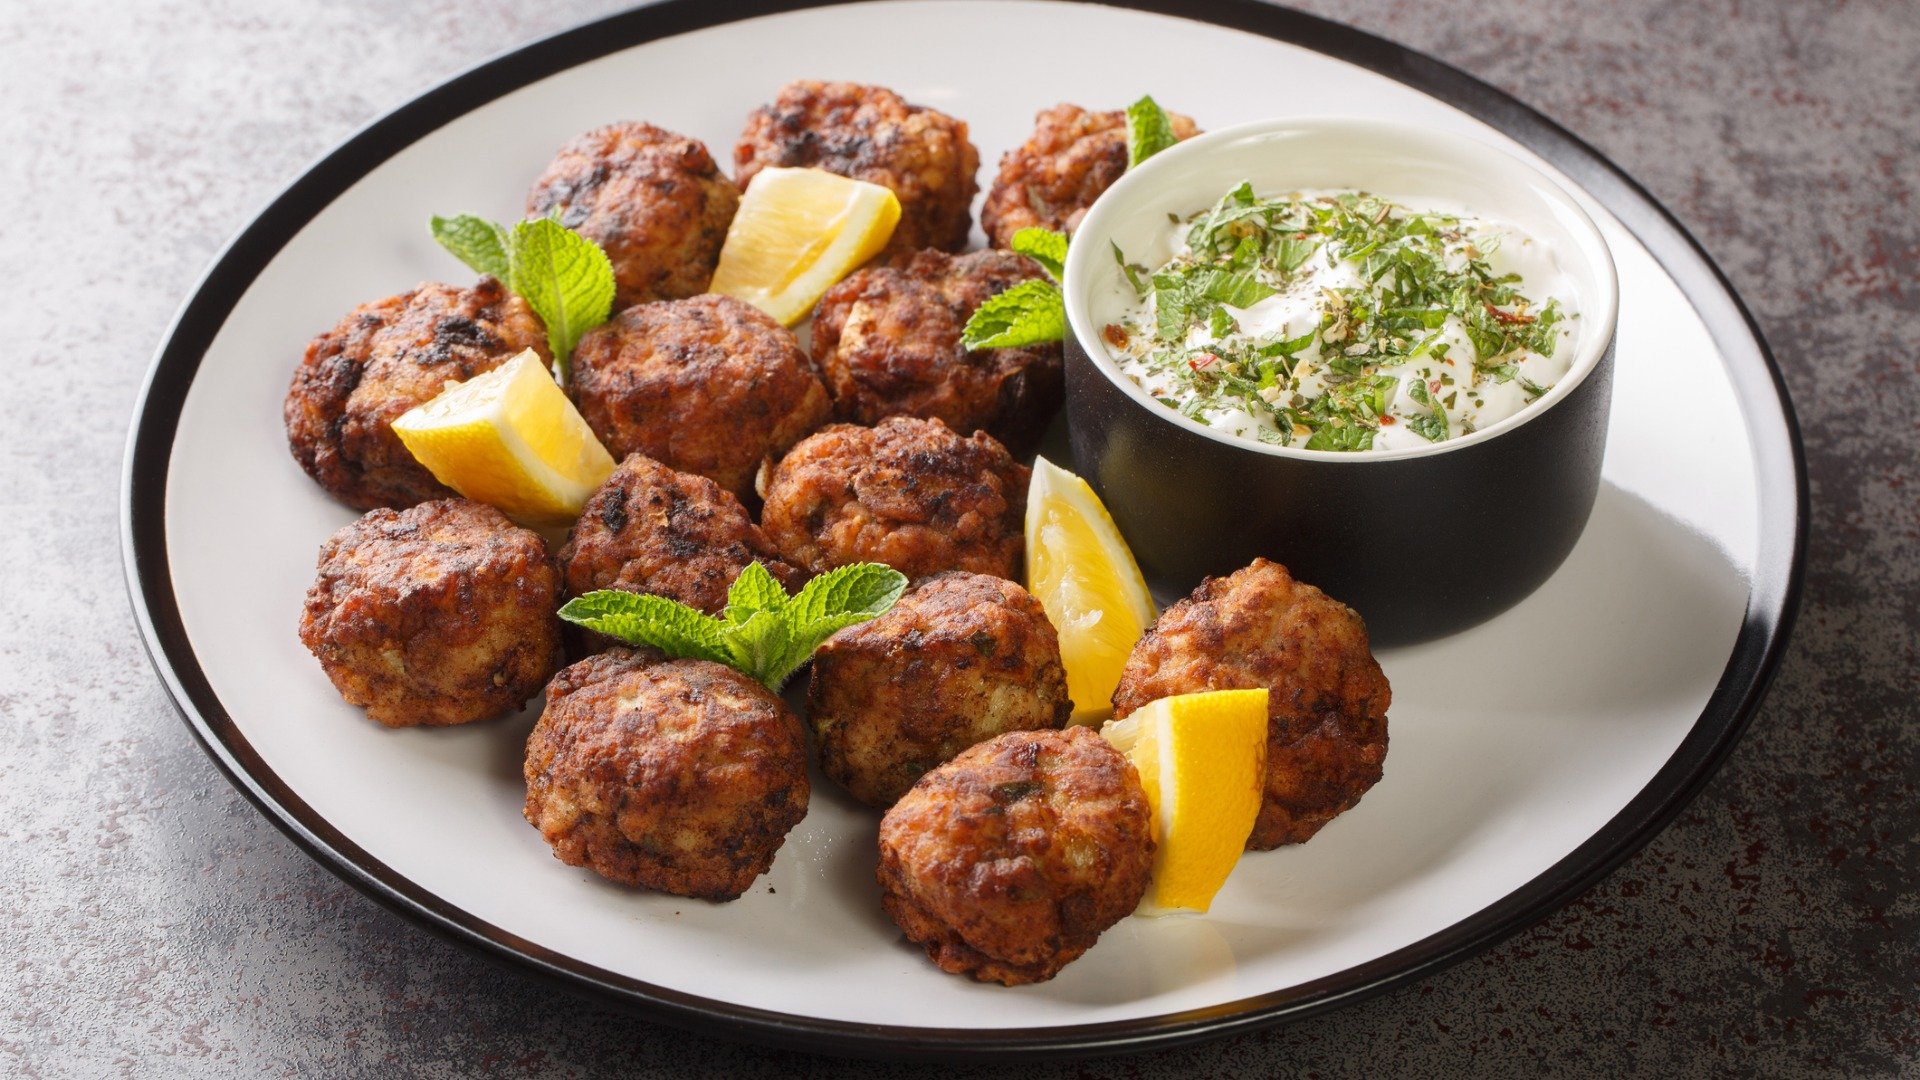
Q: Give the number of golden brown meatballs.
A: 13